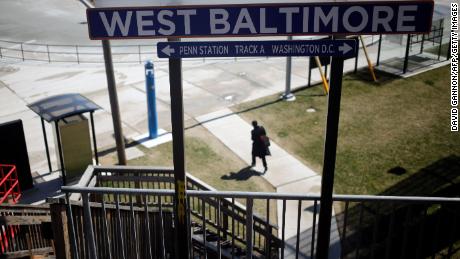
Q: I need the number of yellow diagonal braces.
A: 2